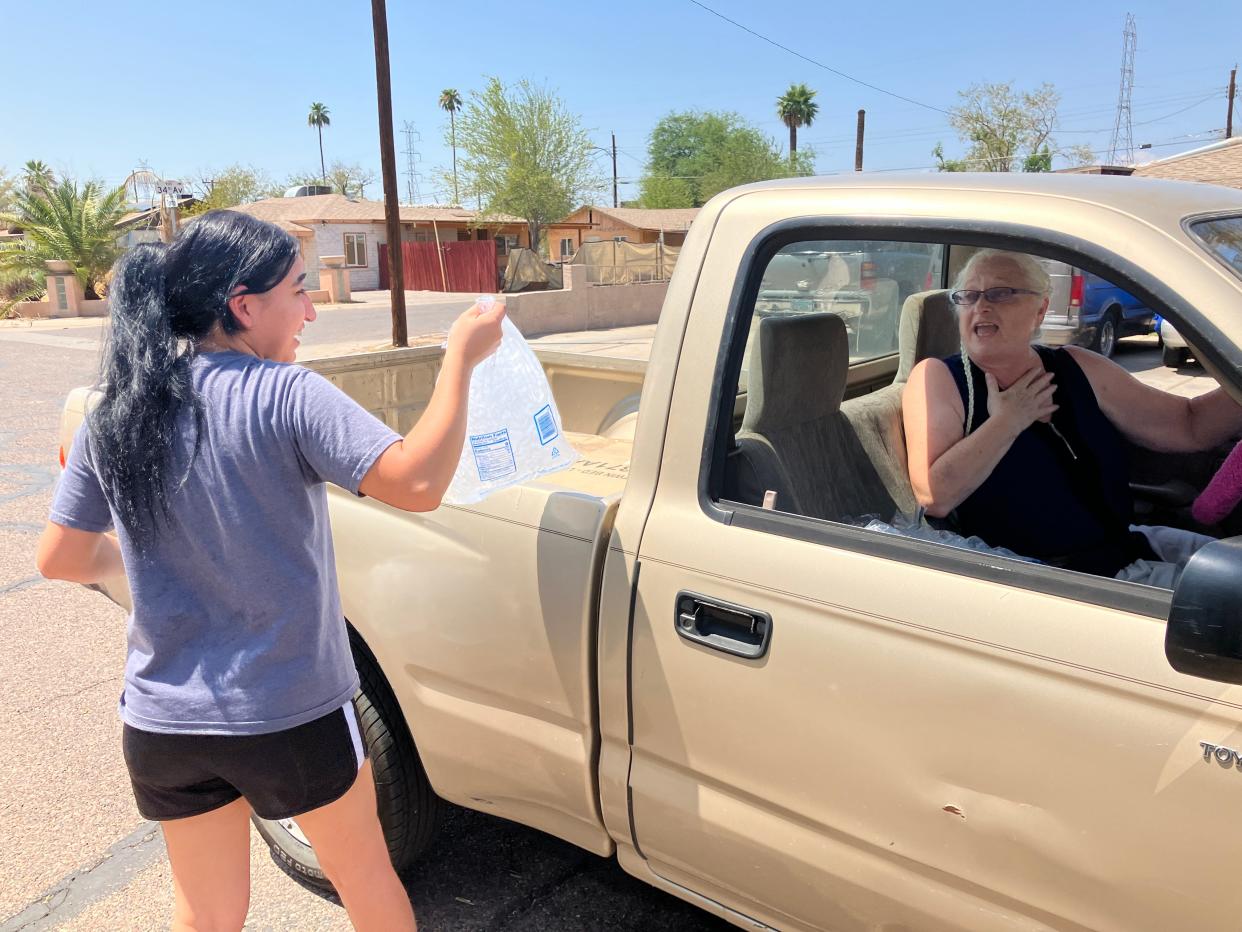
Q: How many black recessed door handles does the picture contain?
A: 1